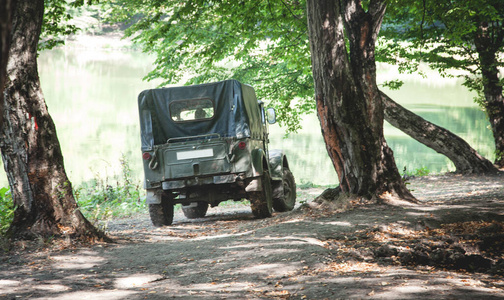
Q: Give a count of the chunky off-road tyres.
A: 4